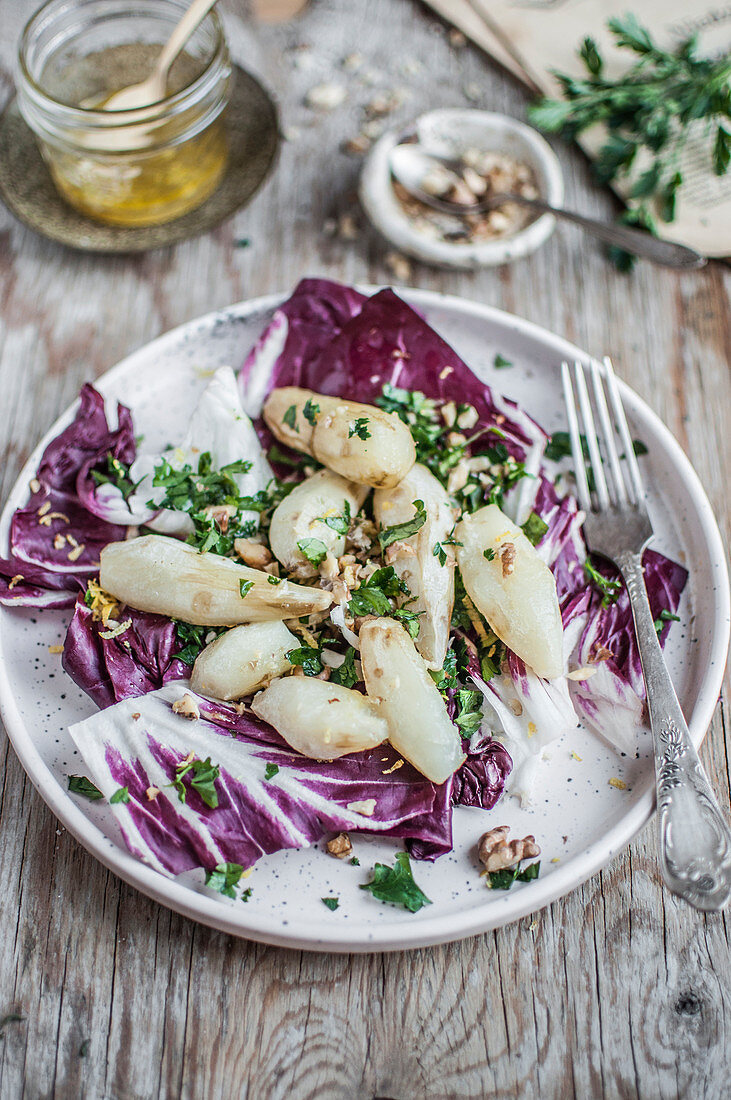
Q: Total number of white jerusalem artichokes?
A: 8